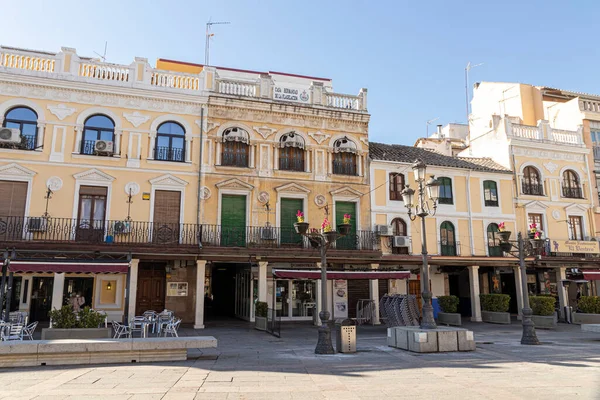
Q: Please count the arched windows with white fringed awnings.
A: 3